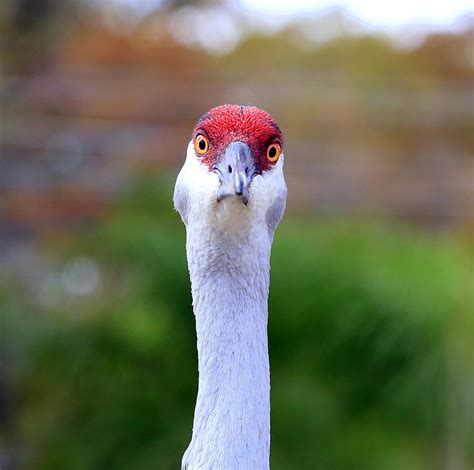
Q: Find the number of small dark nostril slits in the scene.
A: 2